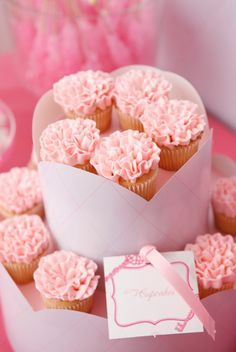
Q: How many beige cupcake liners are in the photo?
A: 10